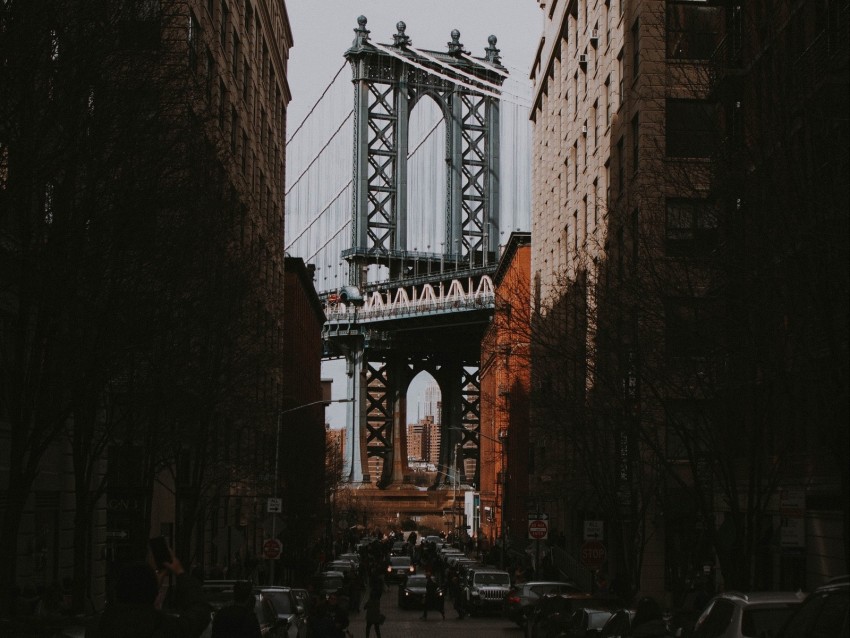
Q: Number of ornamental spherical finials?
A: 4